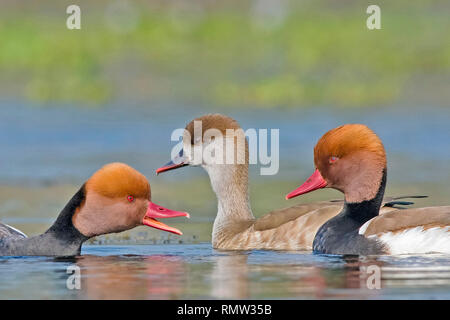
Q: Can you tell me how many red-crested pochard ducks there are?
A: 3